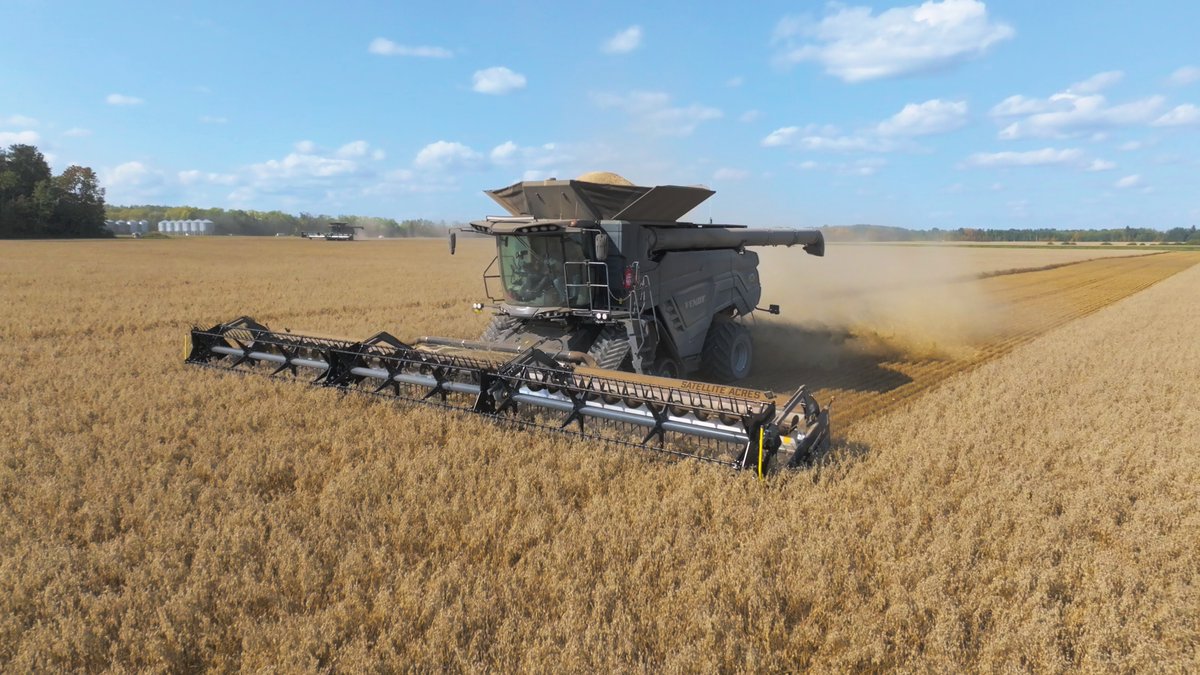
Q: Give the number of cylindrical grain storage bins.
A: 10